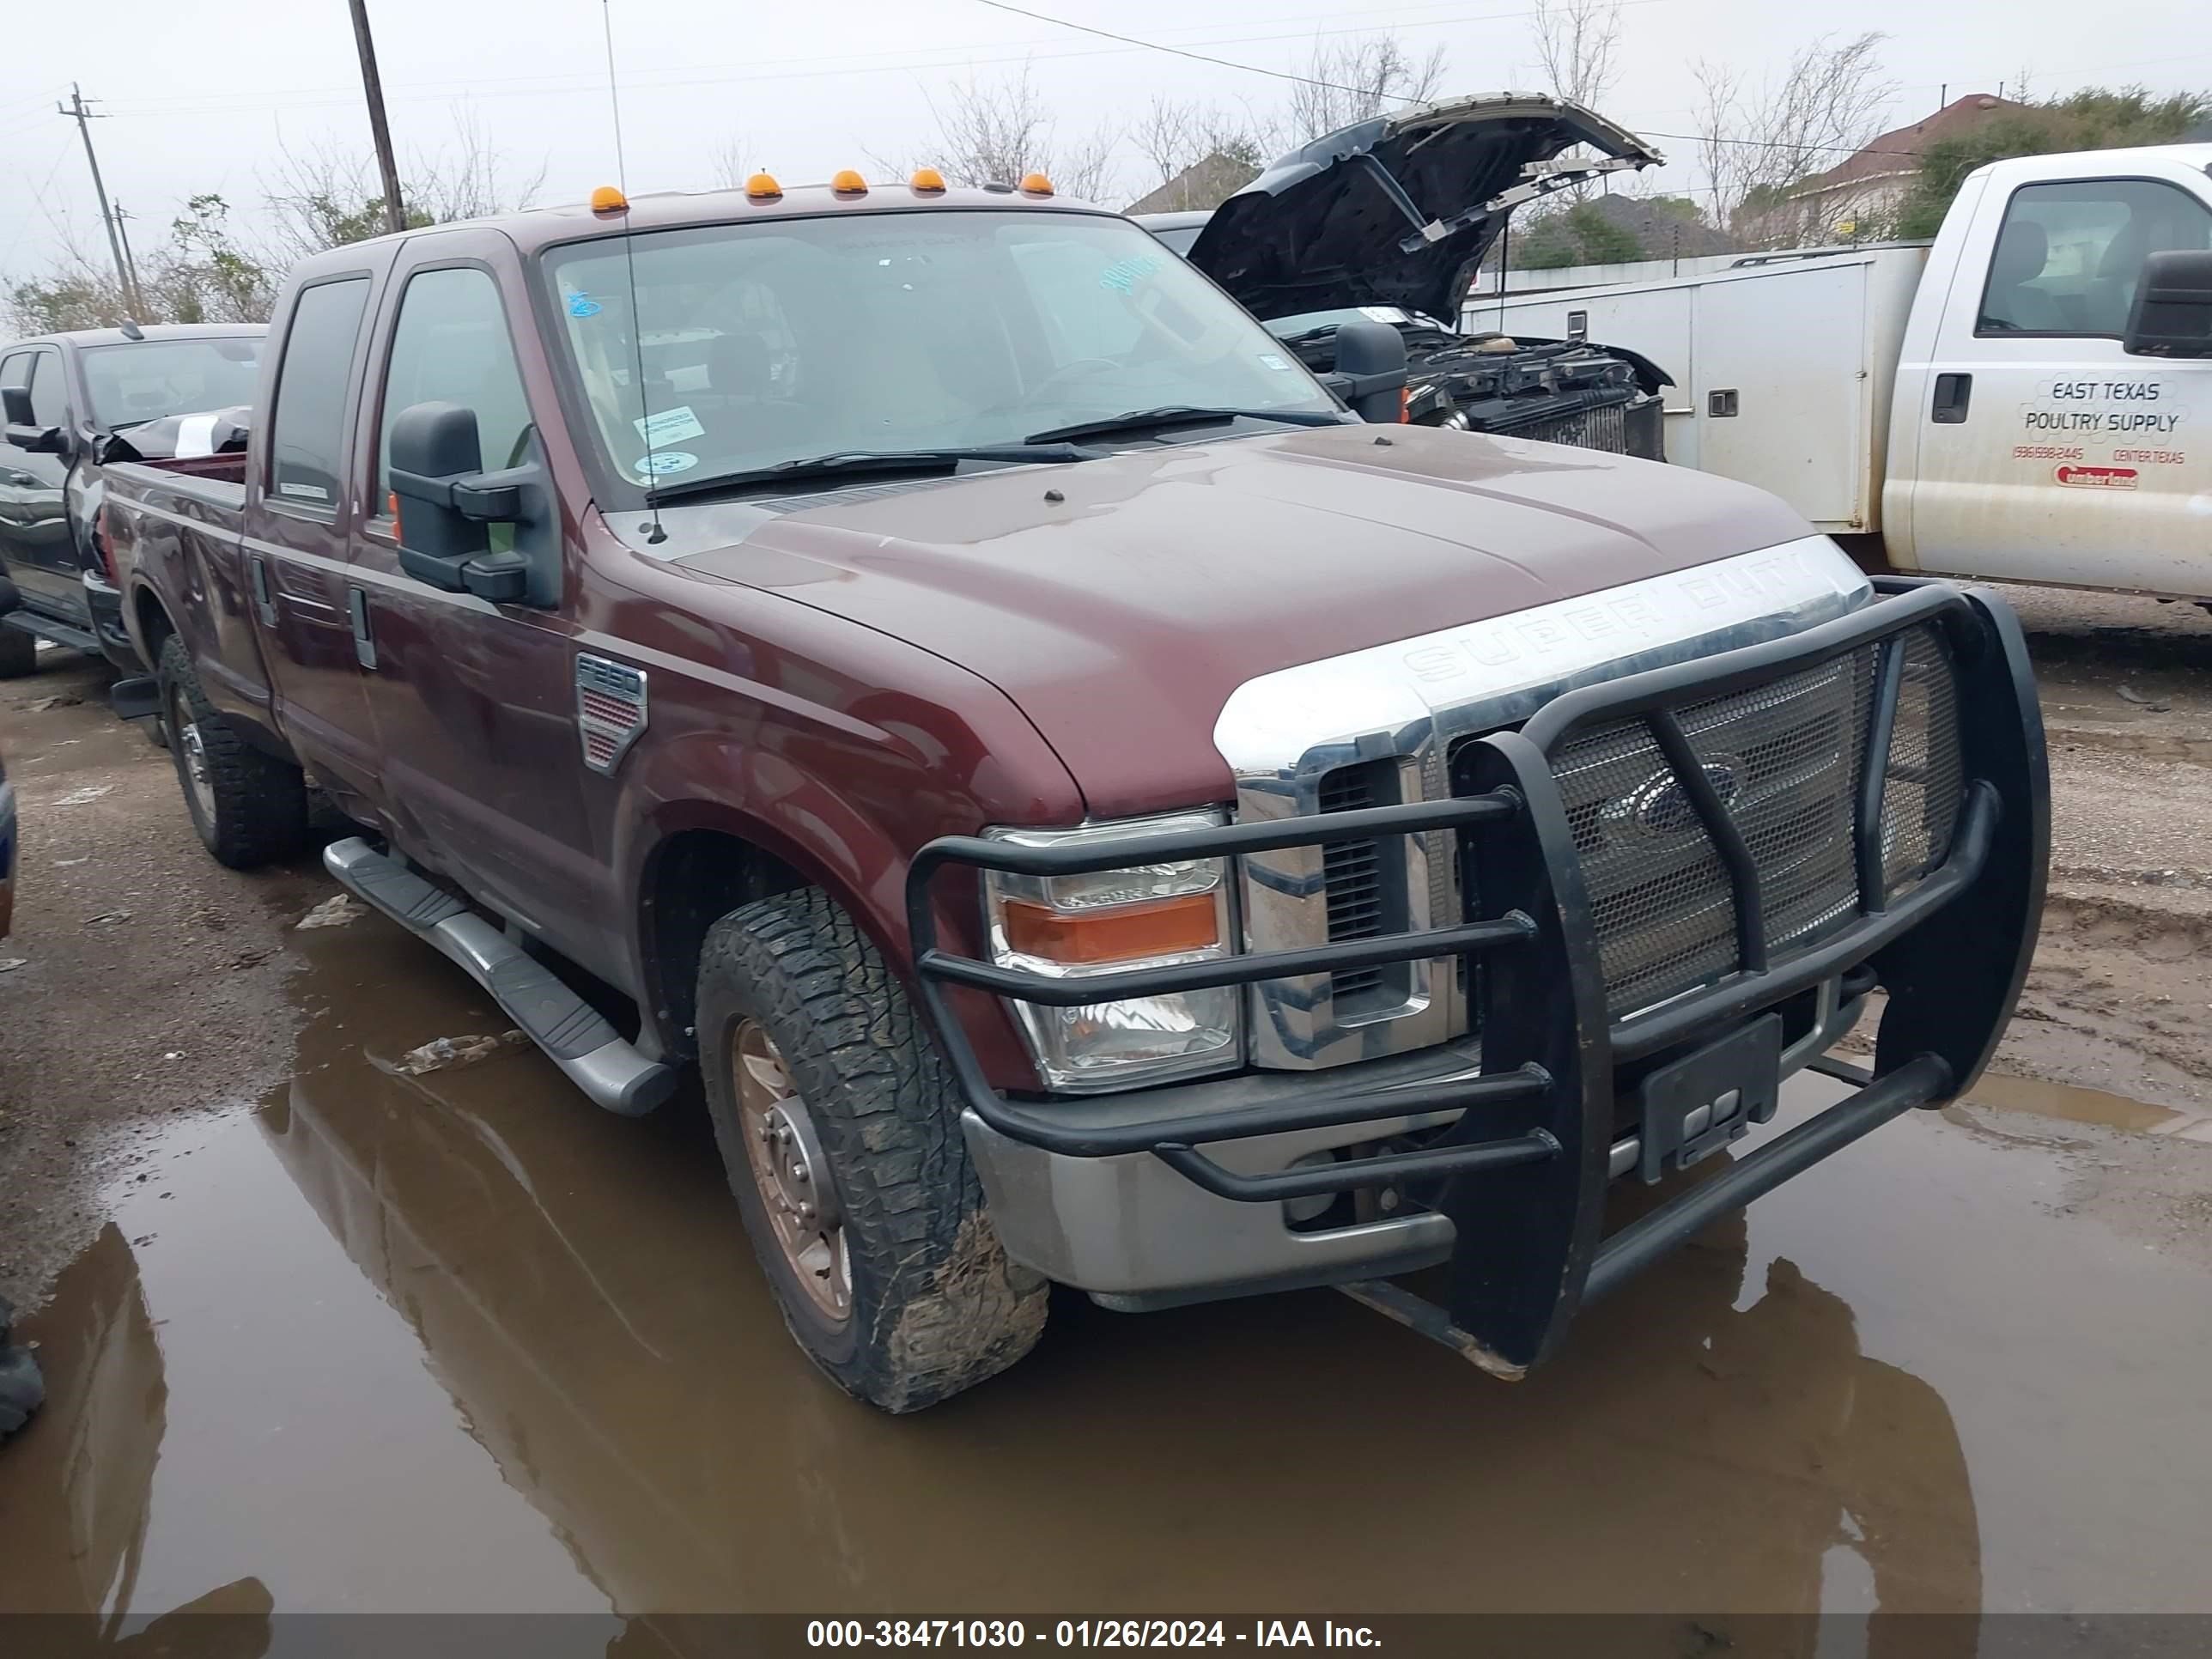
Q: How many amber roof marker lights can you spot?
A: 5